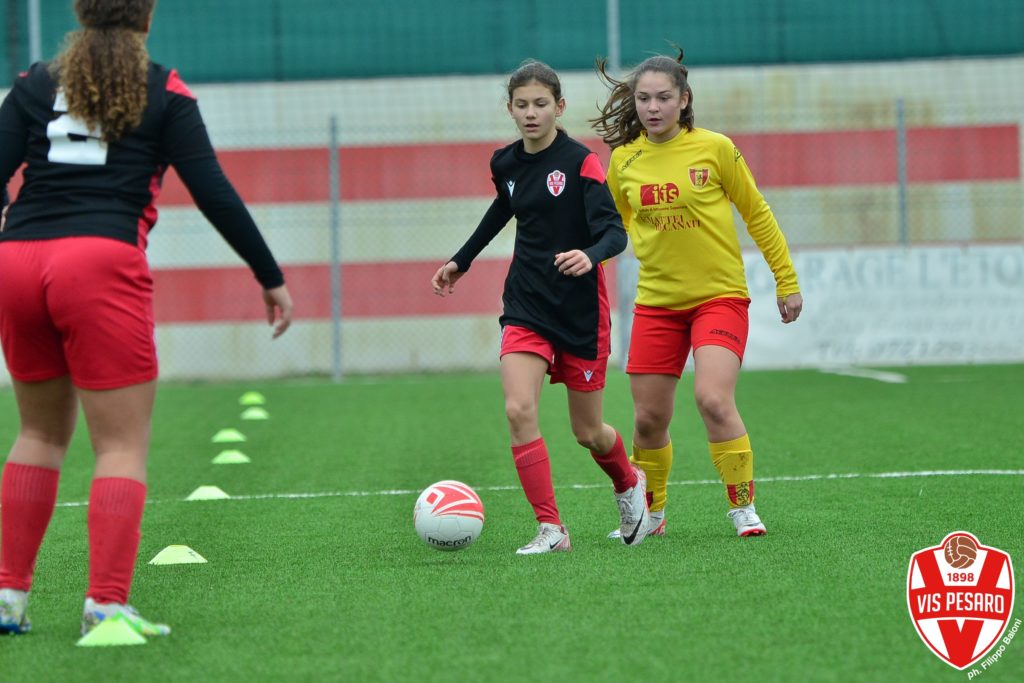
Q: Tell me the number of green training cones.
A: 7